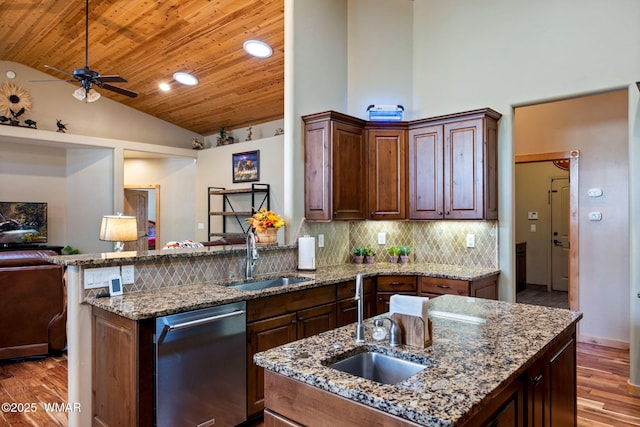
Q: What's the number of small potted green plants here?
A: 4